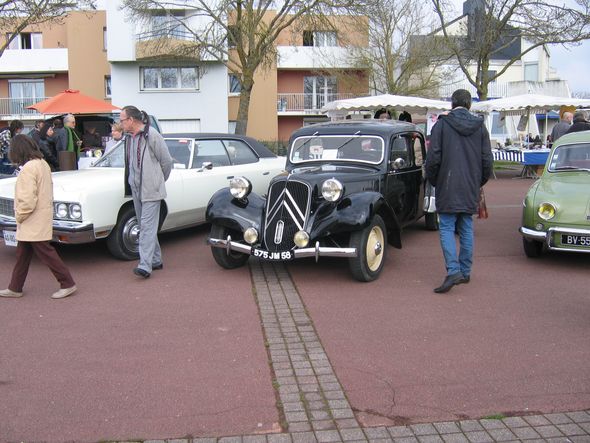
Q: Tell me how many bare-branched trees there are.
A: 4